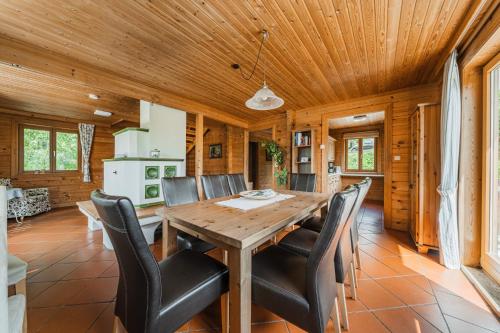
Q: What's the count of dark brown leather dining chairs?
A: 8